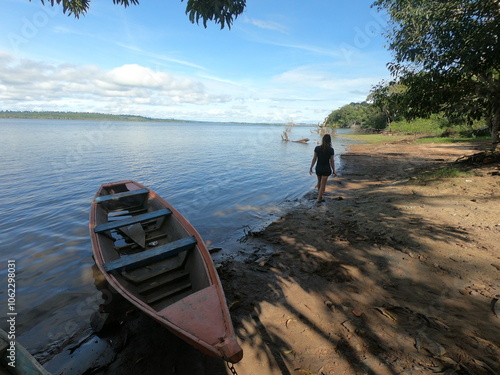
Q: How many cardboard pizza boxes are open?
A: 0